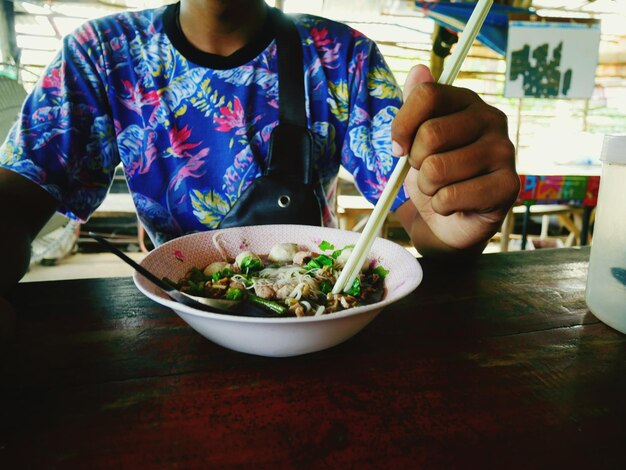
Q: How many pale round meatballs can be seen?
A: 4